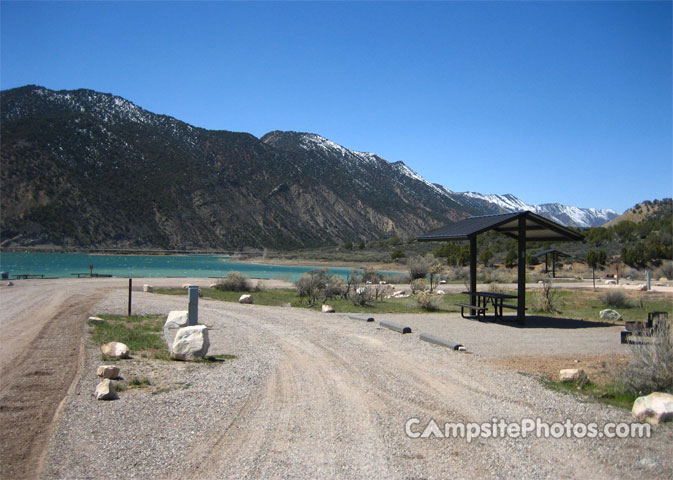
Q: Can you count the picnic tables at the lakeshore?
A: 2